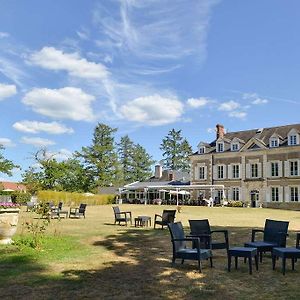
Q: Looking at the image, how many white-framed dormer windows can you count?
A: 5